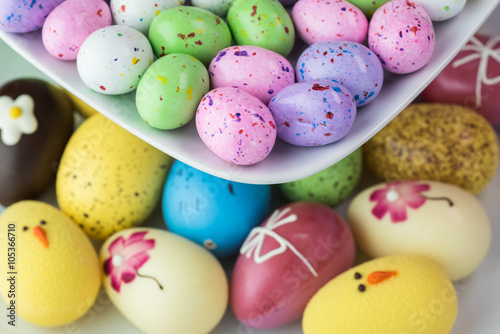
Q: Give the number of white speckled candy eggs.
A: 4